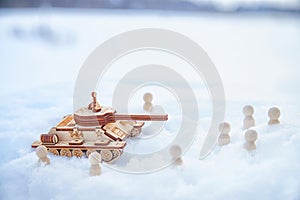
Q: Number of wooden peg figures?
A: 8